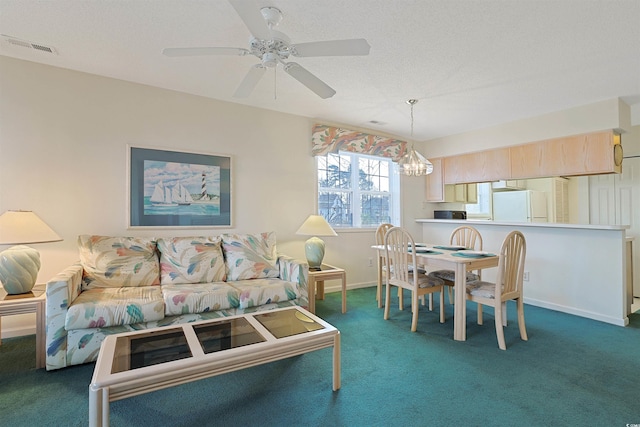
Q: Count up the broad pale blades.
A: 5